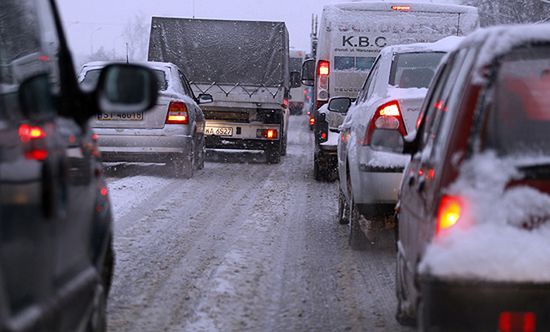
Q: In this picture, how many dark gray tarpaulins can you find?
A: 1